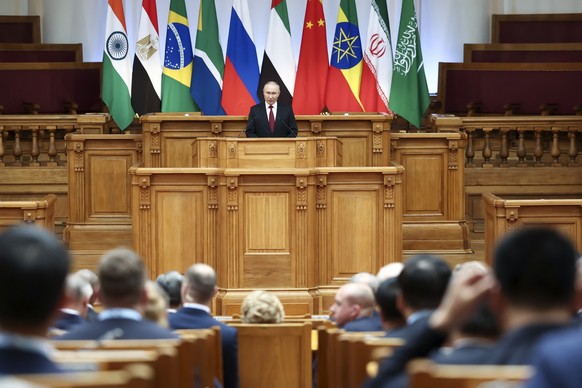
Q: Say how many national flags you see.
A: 10